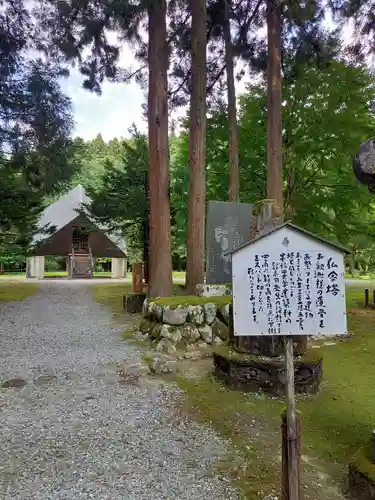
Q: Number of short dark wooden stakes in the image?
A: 2